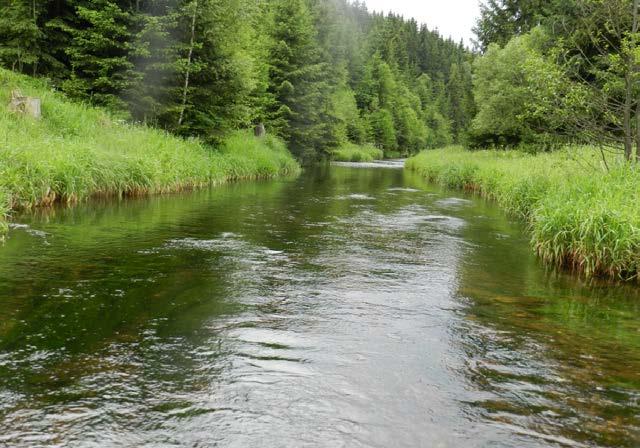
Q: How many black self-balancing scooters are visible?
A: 0